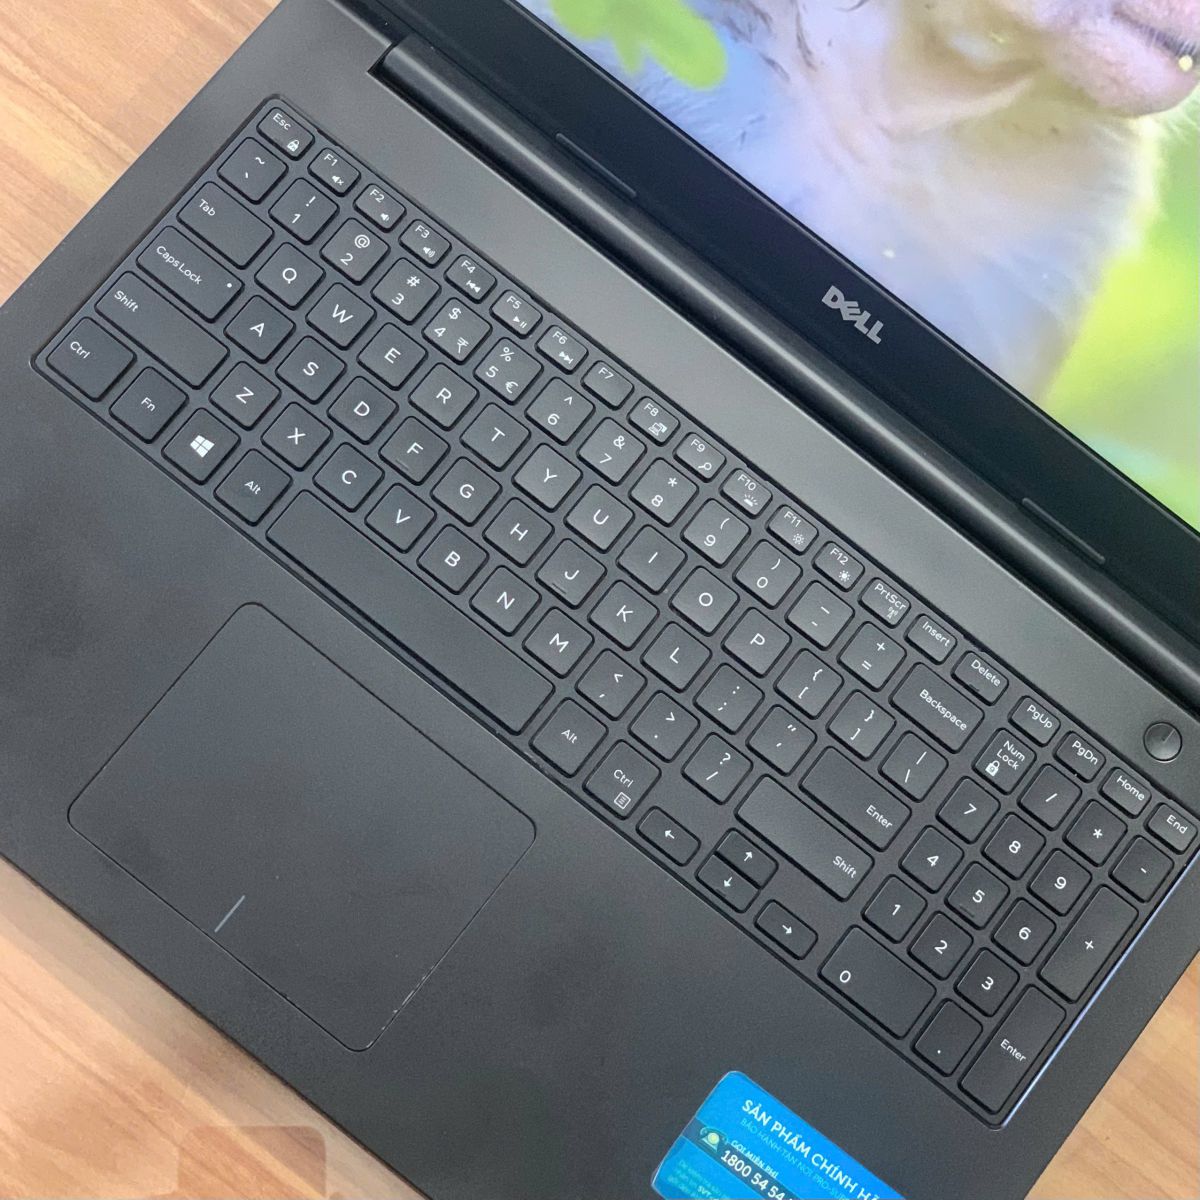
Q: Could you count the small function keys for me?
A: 12